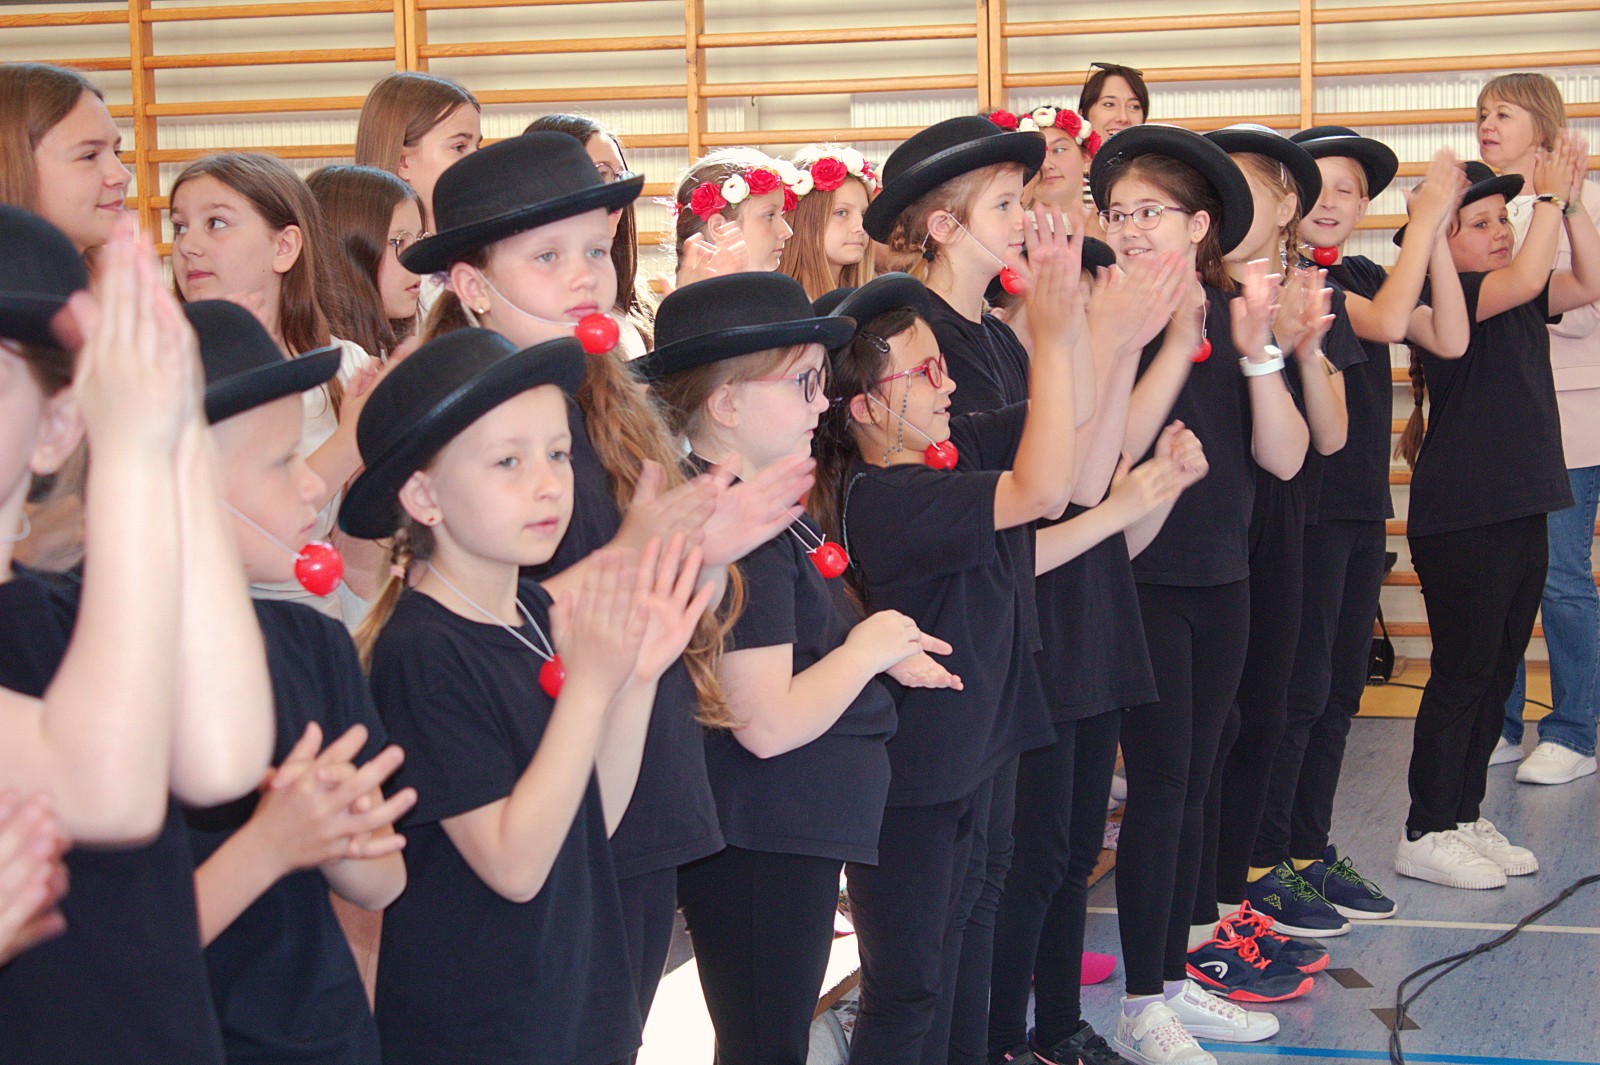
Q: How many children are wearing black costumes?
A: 12